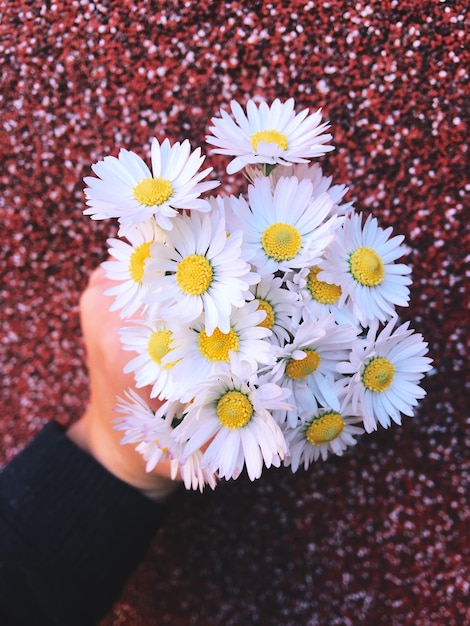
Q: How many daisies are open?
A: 14